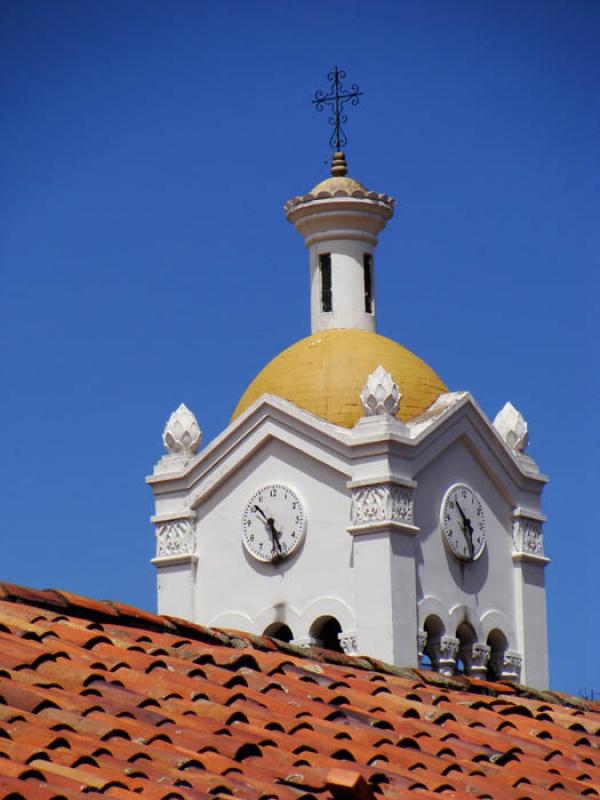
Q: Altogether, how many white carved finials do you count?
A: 3